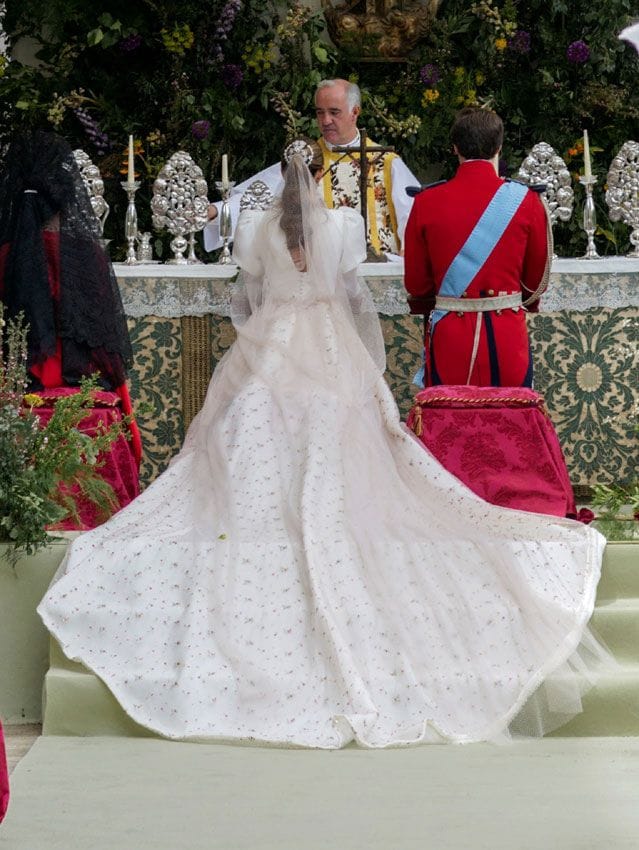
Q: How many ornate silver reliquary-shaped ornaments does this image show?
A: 5